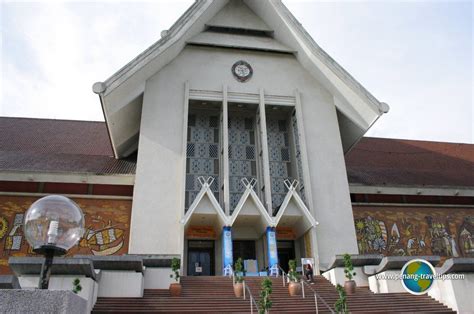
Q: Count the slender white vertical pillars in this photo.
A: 4